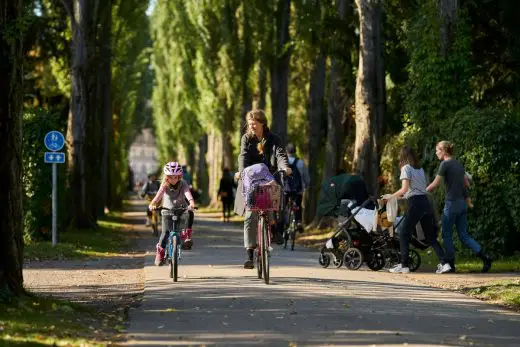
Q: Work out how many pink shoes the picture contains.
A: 2